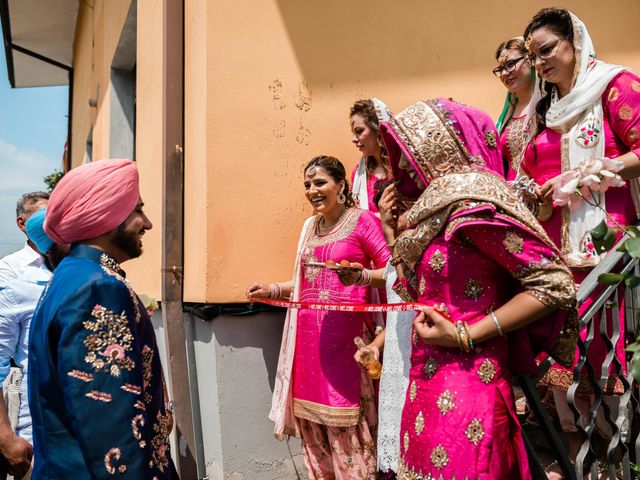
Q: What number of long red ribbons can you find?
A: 1